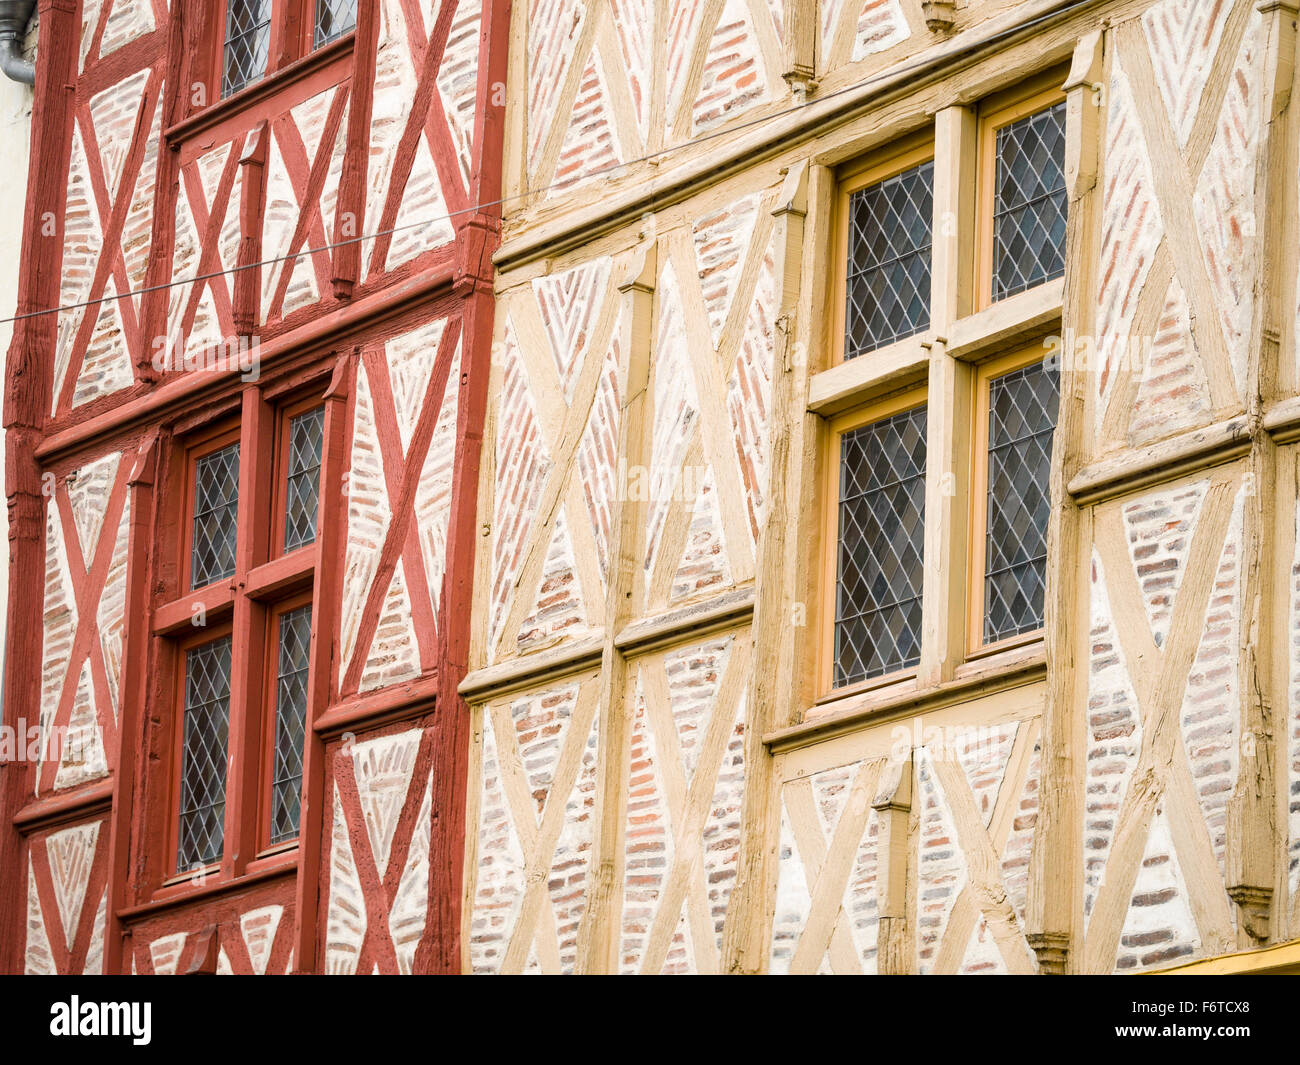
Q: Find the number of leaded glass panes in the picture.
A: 10